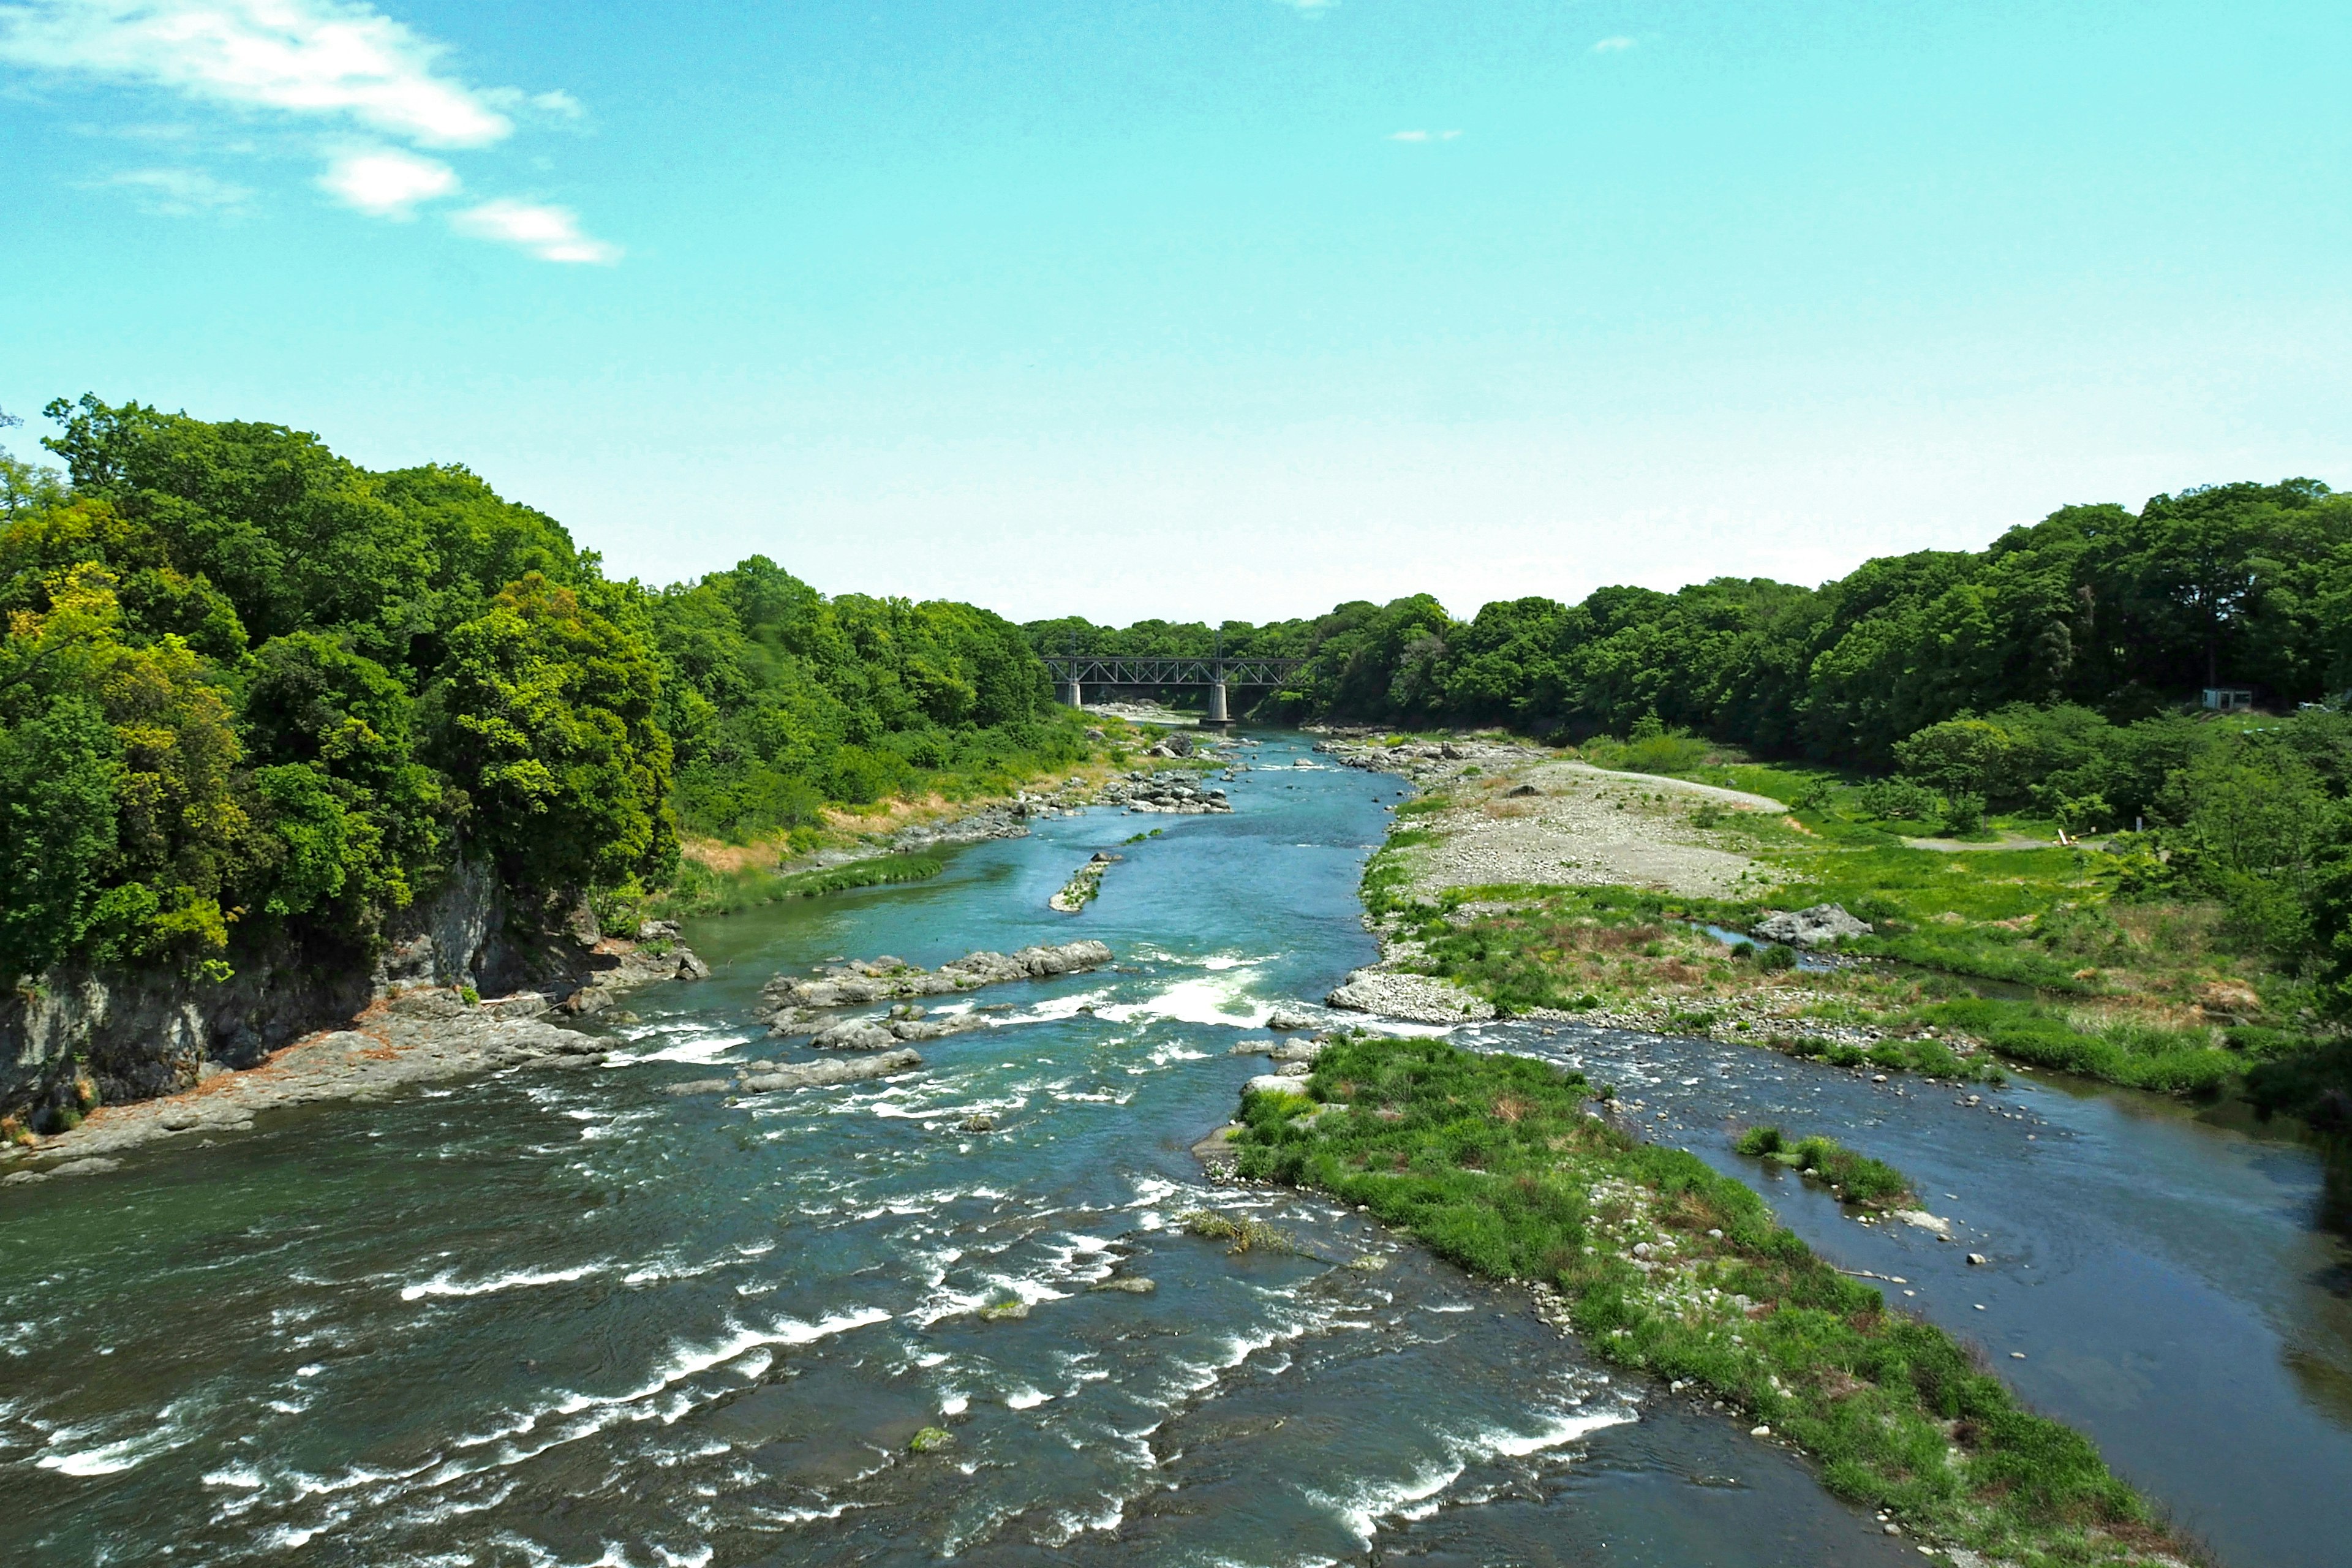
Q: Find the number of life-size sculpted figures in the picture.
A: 0